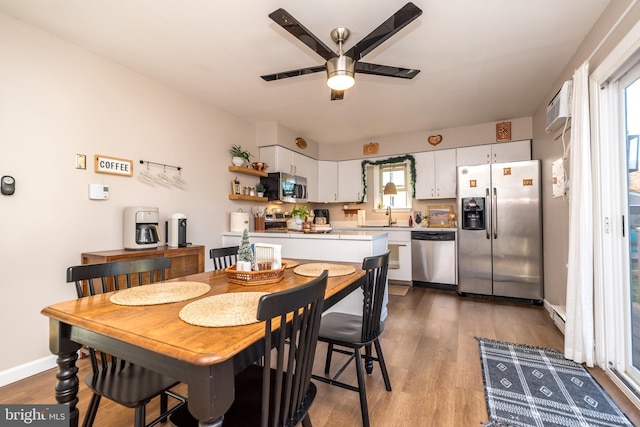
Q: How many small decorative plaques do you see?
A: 4